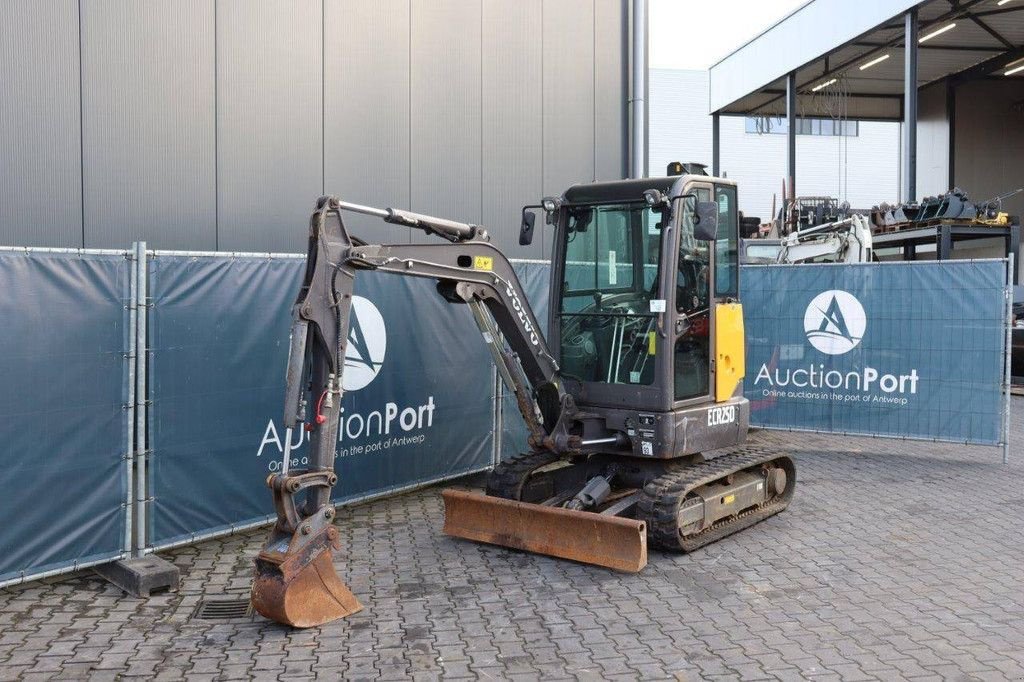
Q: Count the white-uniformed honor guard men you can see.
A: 0